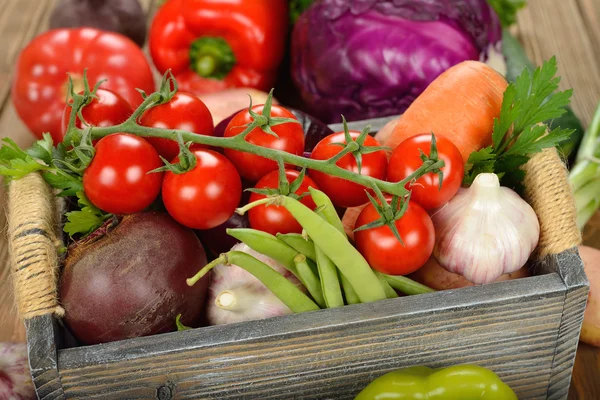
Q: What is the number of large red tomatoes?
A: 1